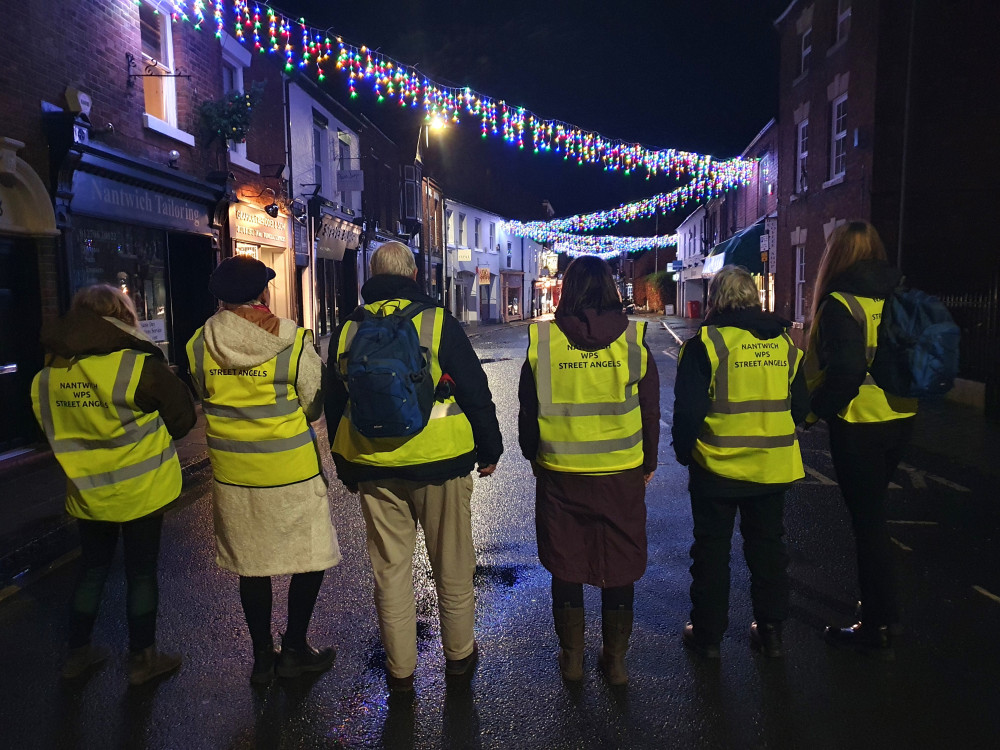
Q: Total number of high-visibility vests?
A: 6